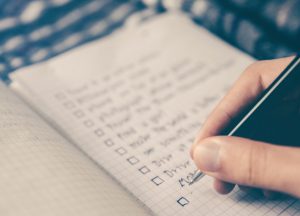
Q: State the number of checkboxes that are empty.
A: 11